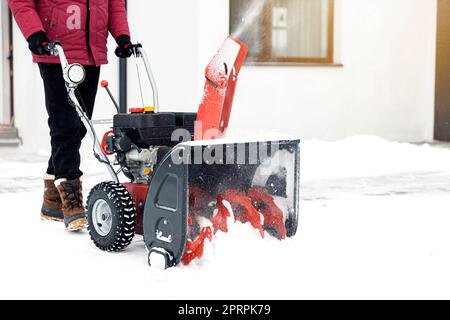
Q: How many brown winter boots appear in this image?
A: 2